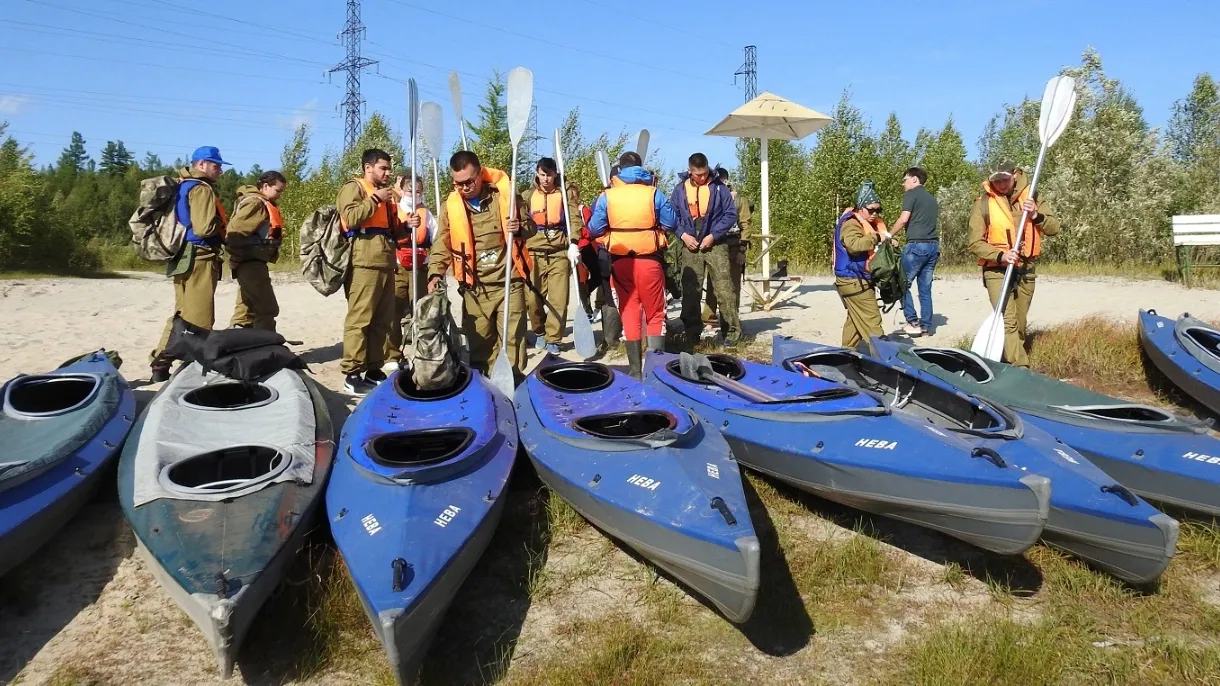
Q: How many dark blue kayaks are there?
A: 7